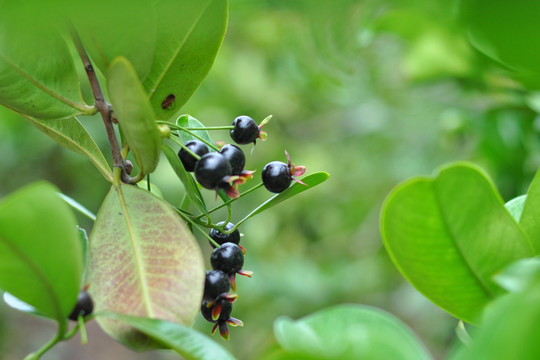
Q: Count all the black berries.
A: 10